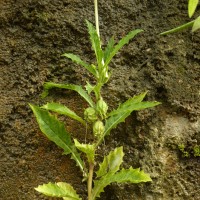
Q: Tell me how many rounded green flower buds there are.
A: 3